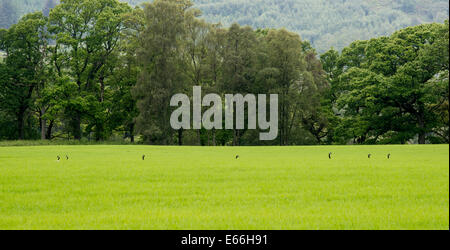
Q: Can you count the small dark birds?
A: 7